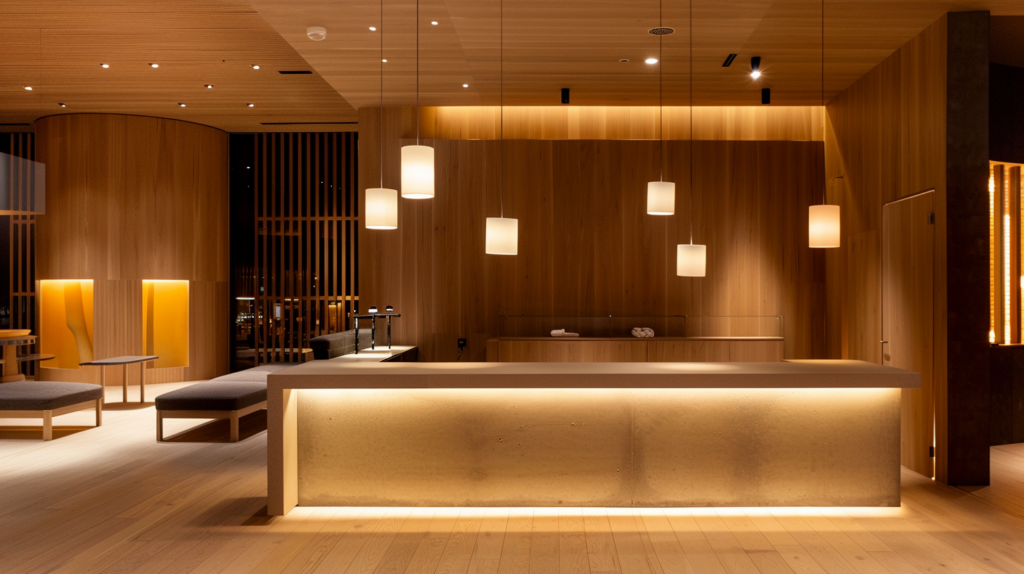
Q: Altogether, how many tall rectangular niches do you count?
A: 2